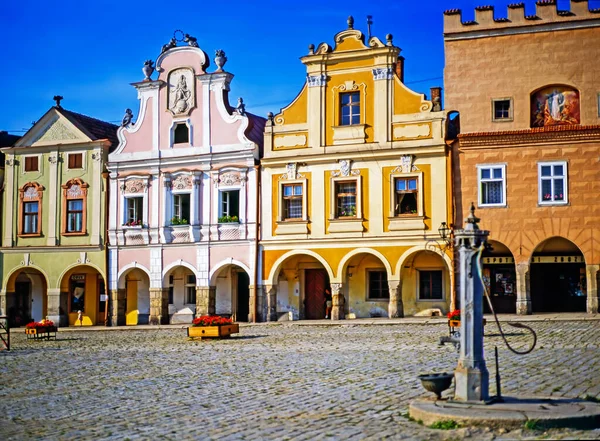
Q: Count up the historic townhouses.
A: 4